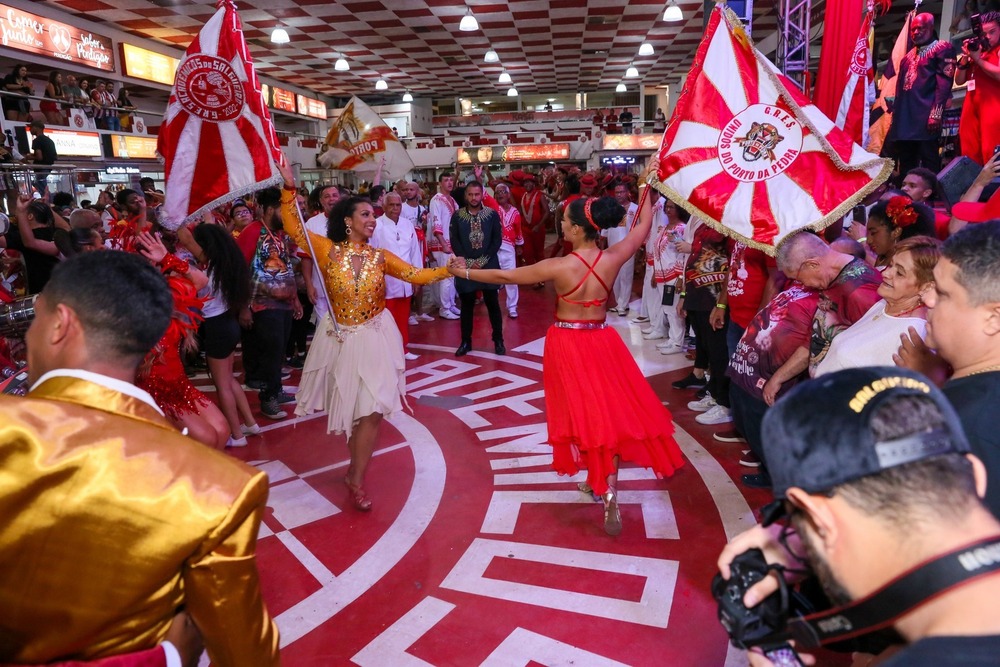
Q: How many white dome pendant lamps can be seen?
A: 12